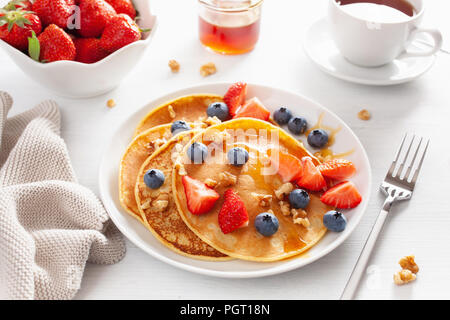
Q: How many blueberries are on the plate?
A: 11